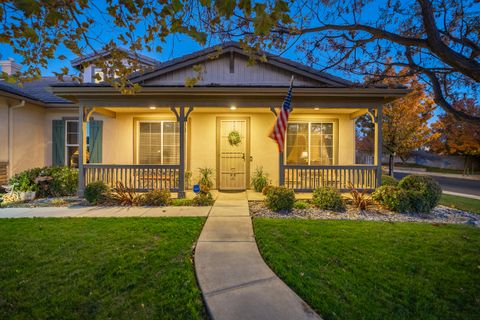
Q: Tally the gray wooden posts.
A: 4